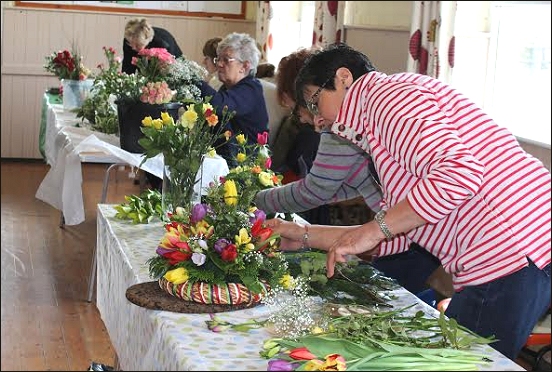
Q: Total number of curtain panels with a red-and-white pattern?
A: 3